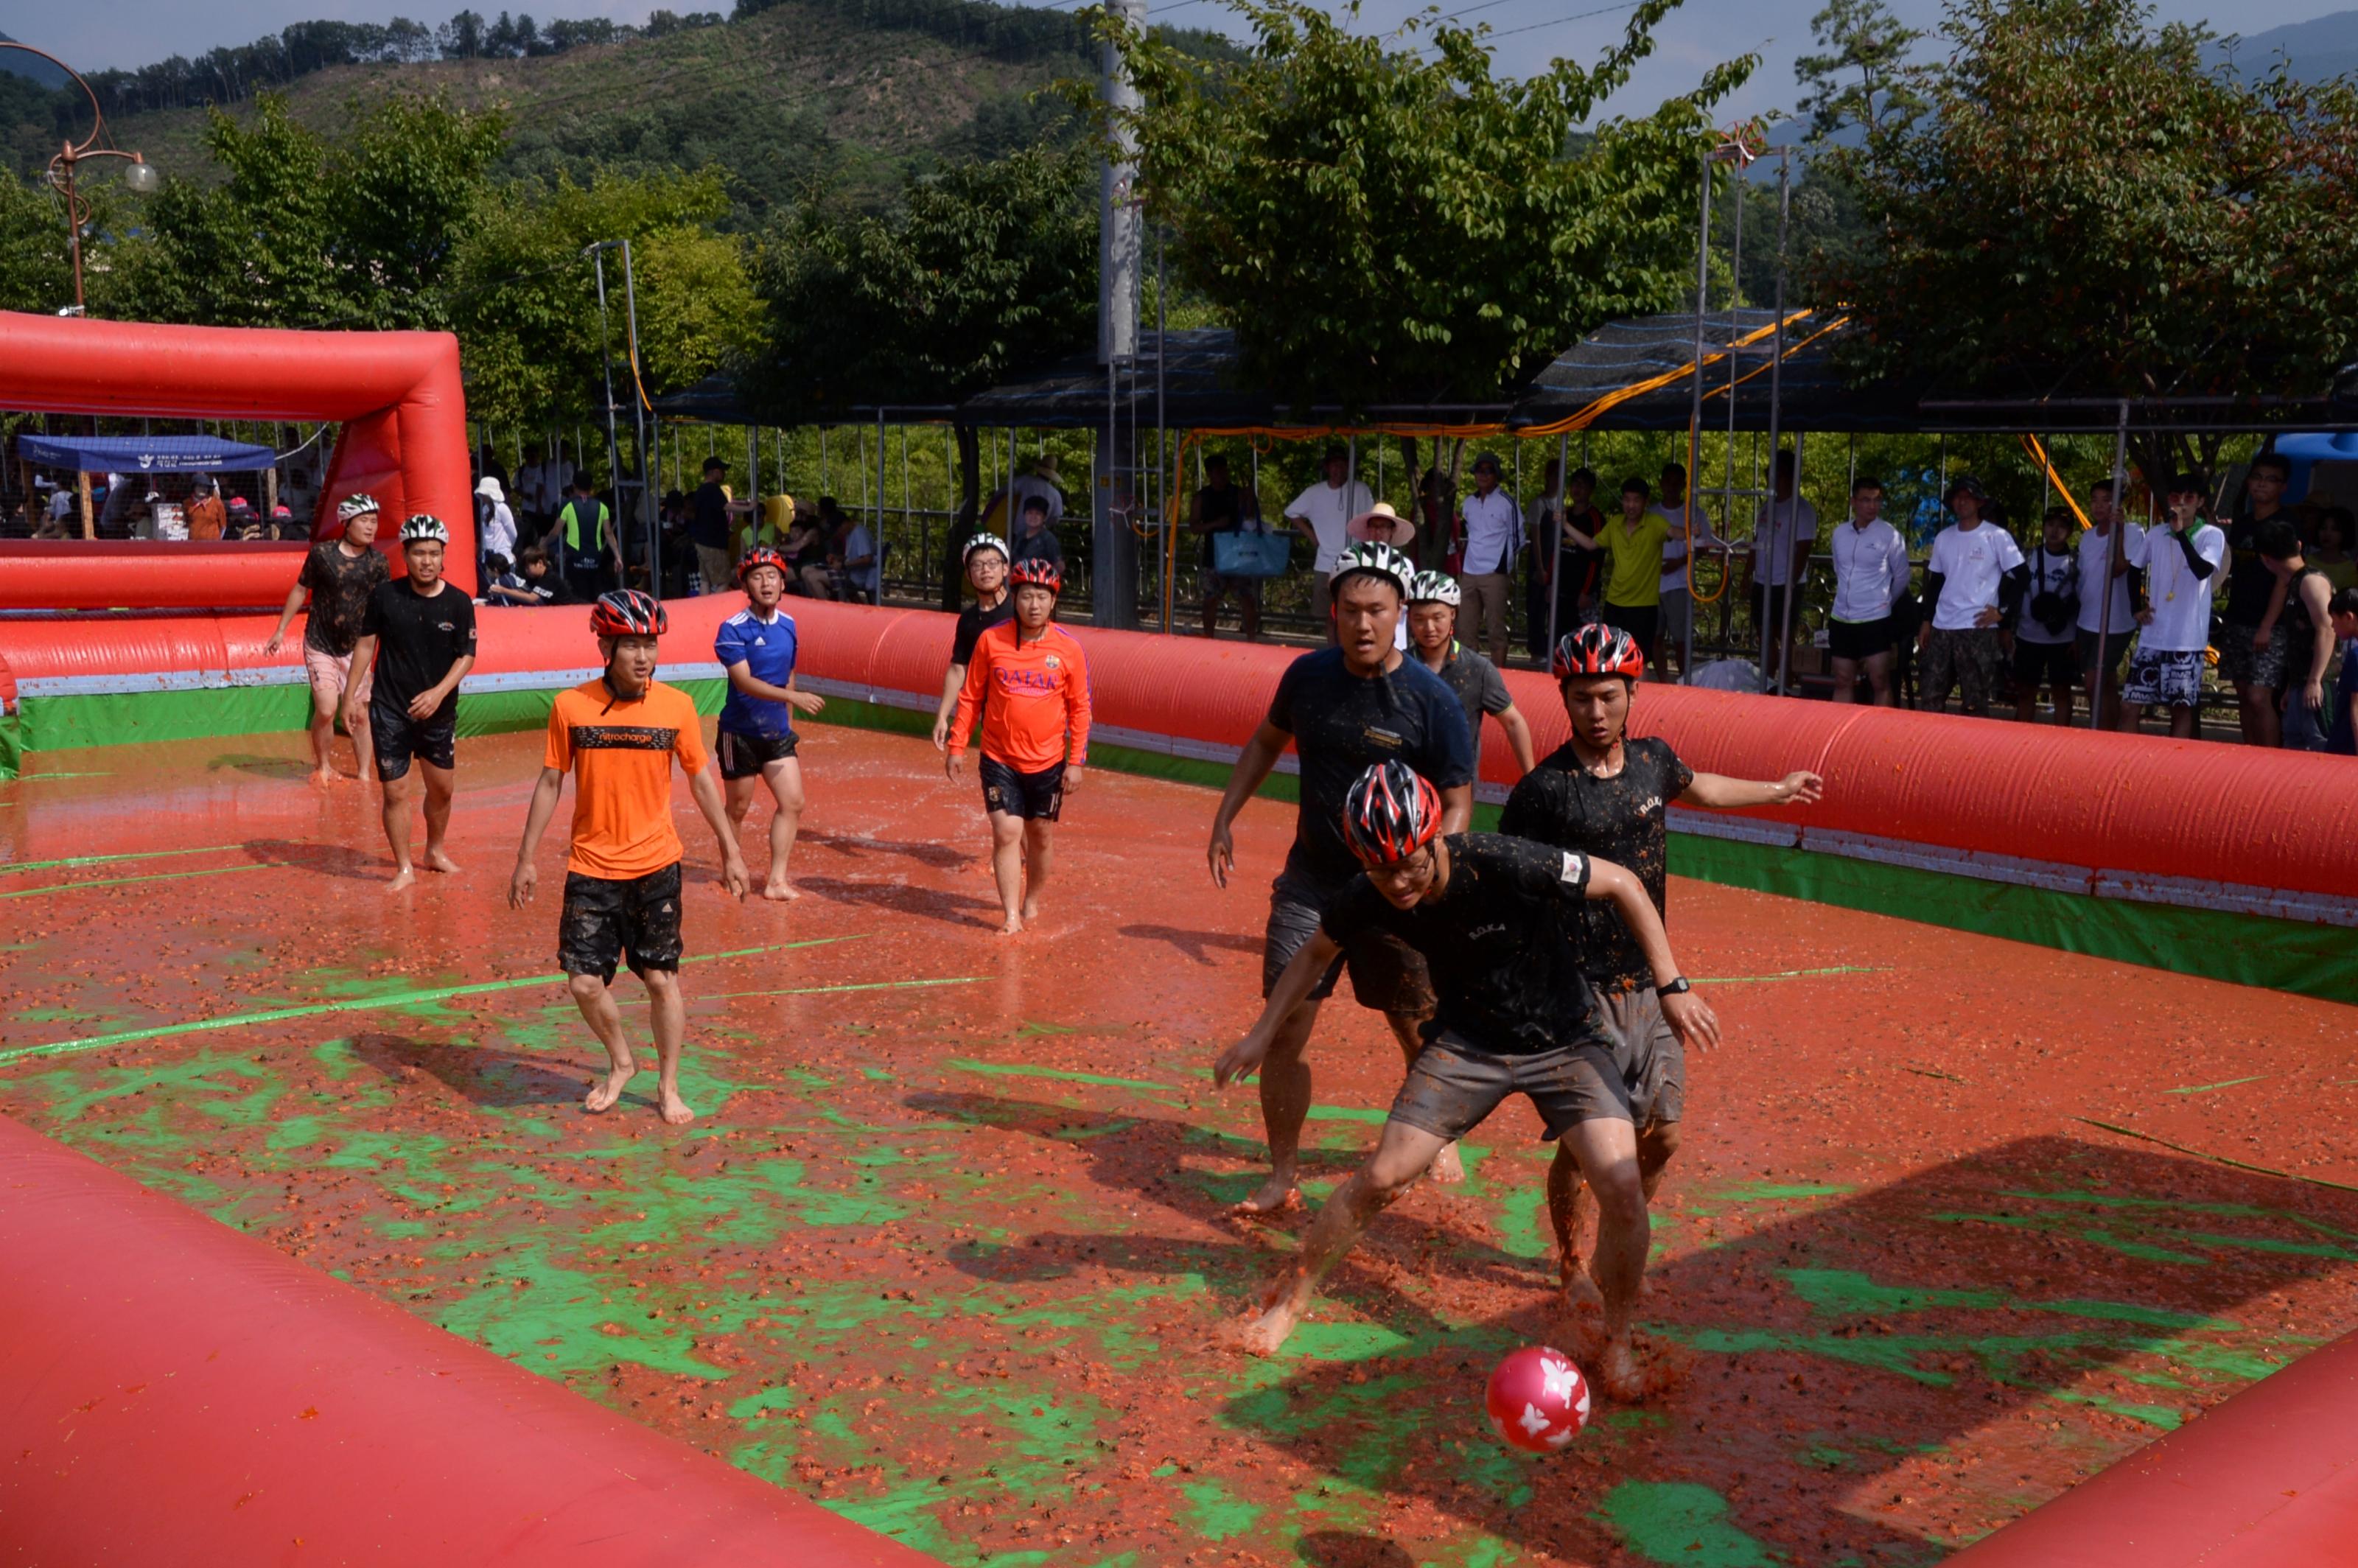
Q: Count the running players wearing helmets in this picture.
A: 10